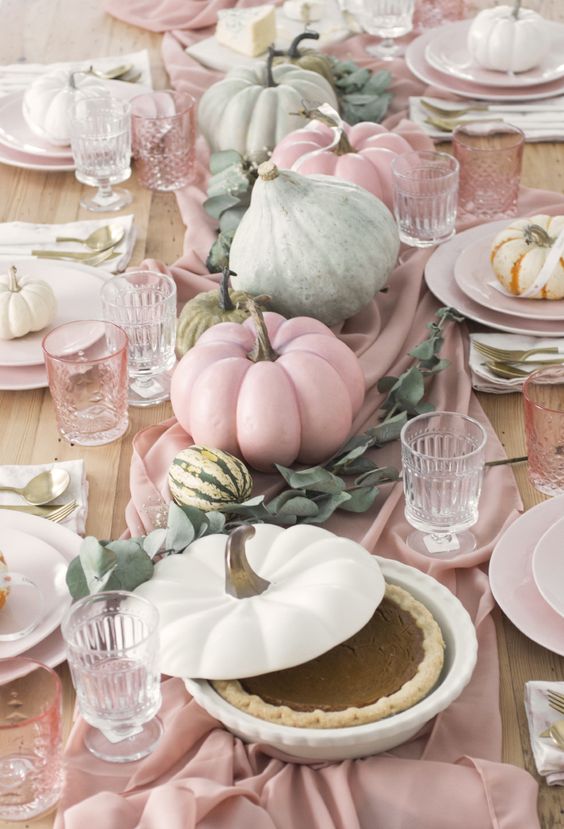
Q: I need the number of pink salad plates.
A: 6